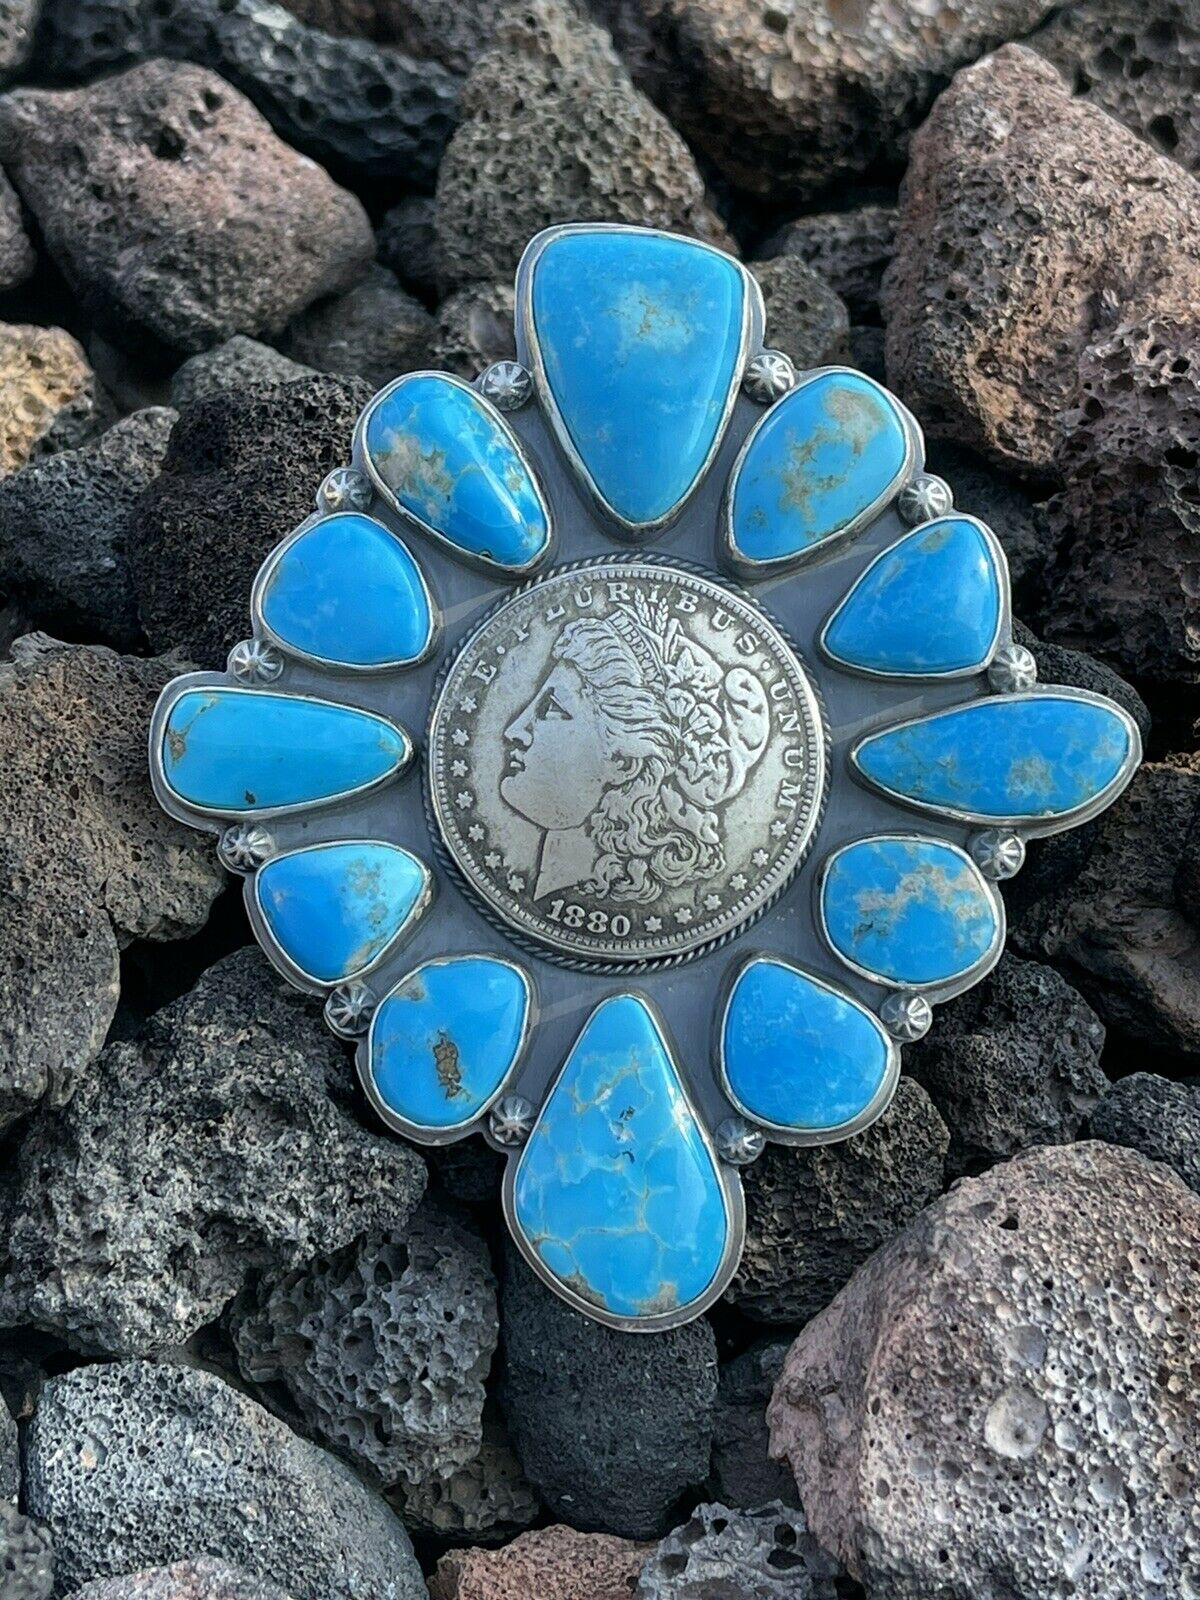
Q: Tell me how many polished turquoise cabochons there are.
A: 12